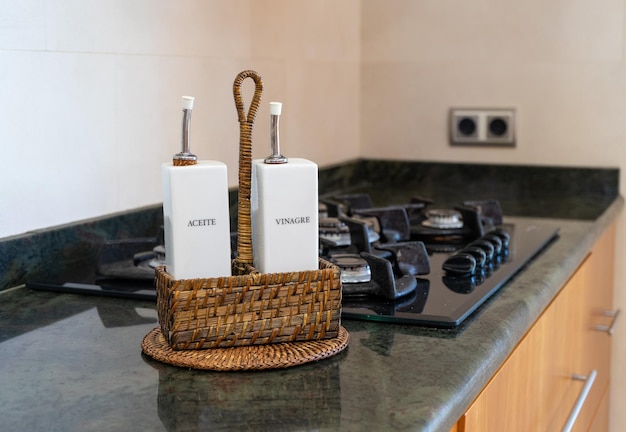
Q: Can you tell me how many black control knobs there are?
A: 5